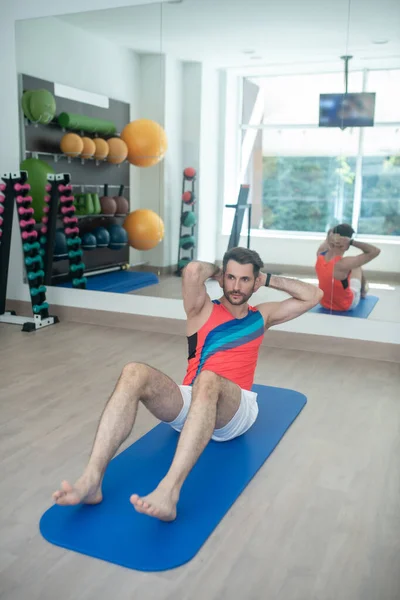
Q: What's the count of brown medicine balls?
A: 2